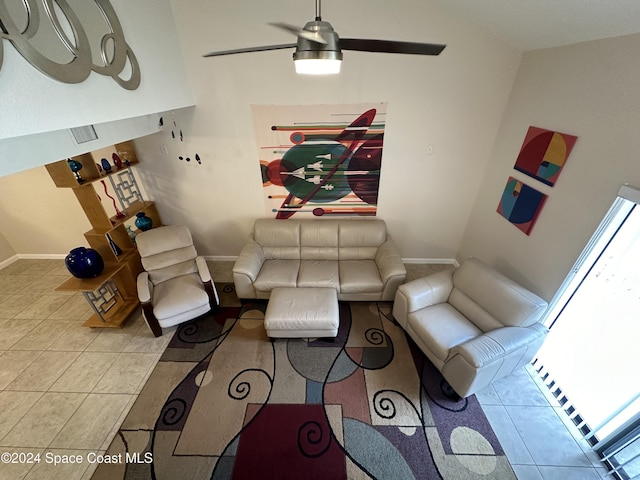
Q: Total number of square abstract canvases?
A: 2